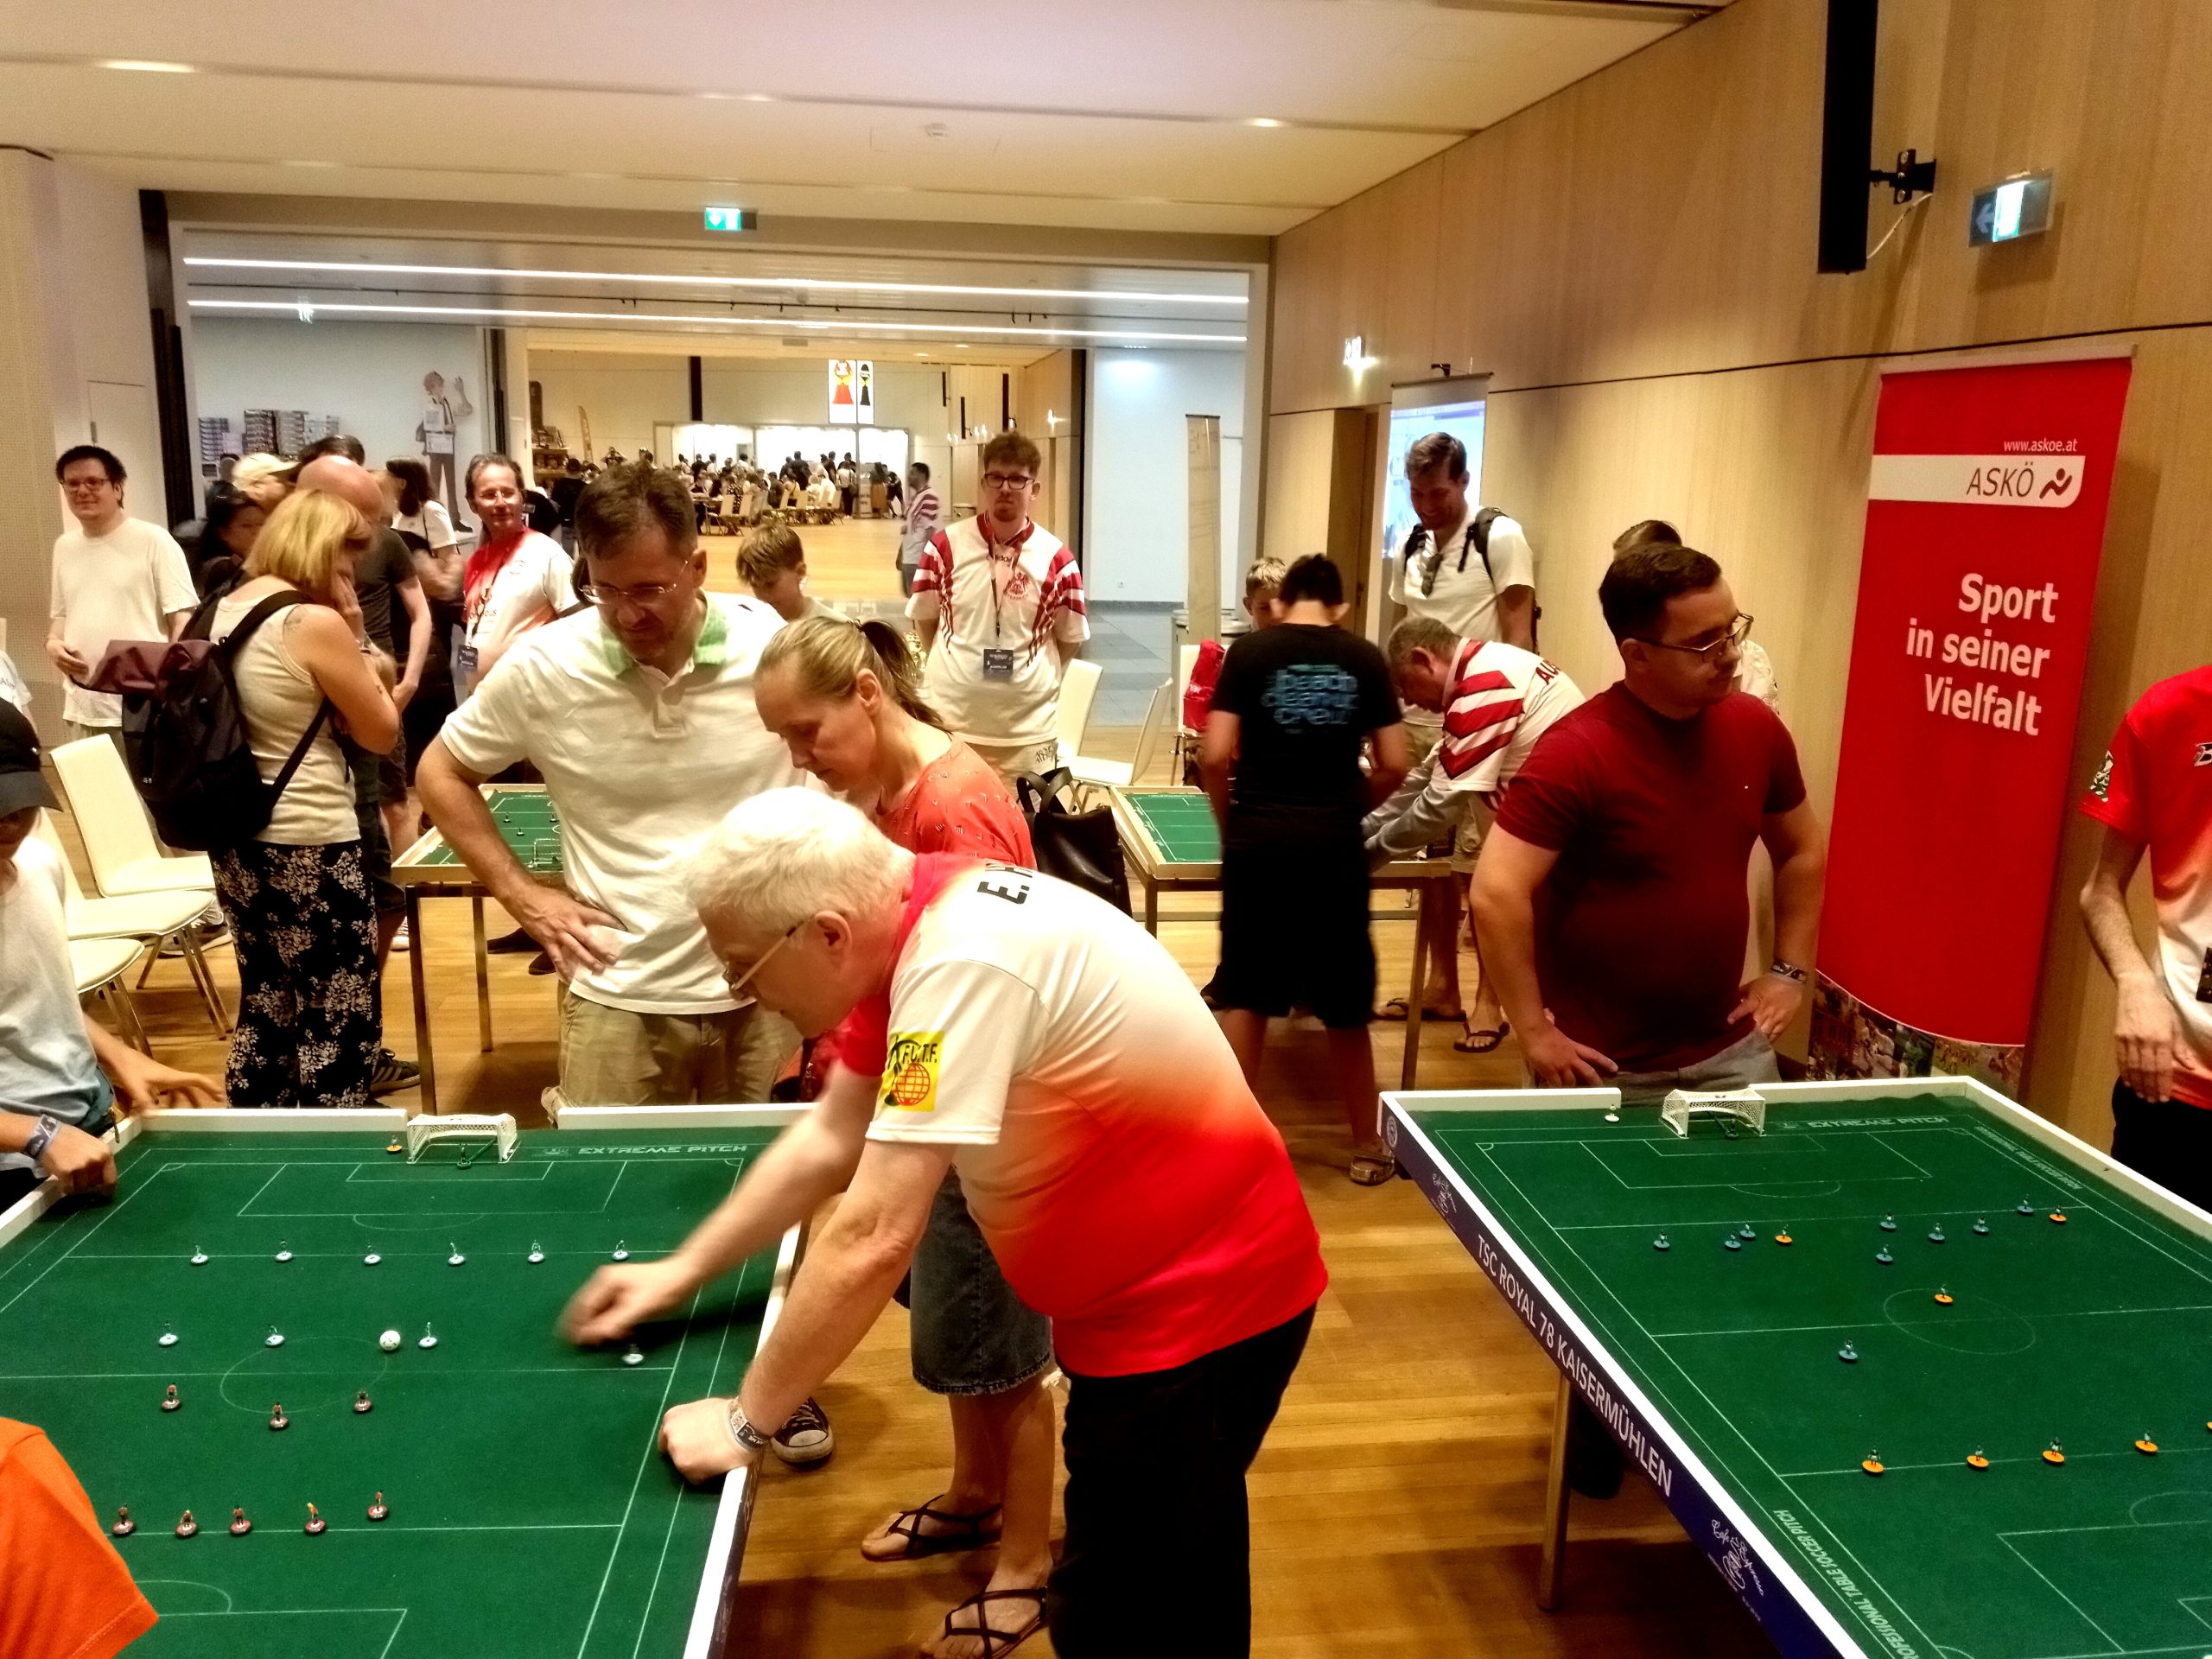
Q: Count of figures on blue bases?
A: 9